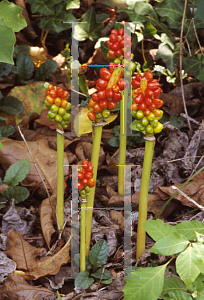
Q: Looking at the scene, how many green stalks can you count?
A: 5